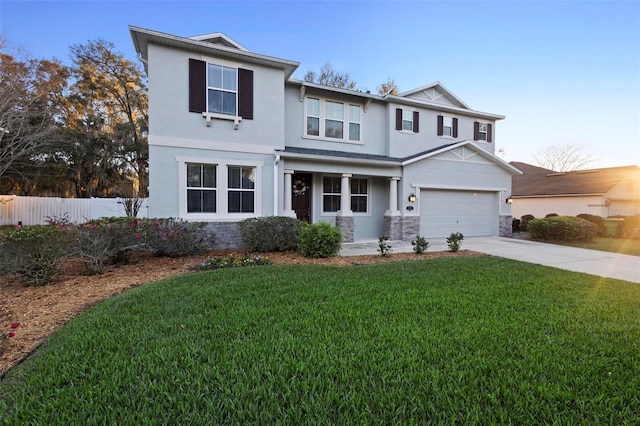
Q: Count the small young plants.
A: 3